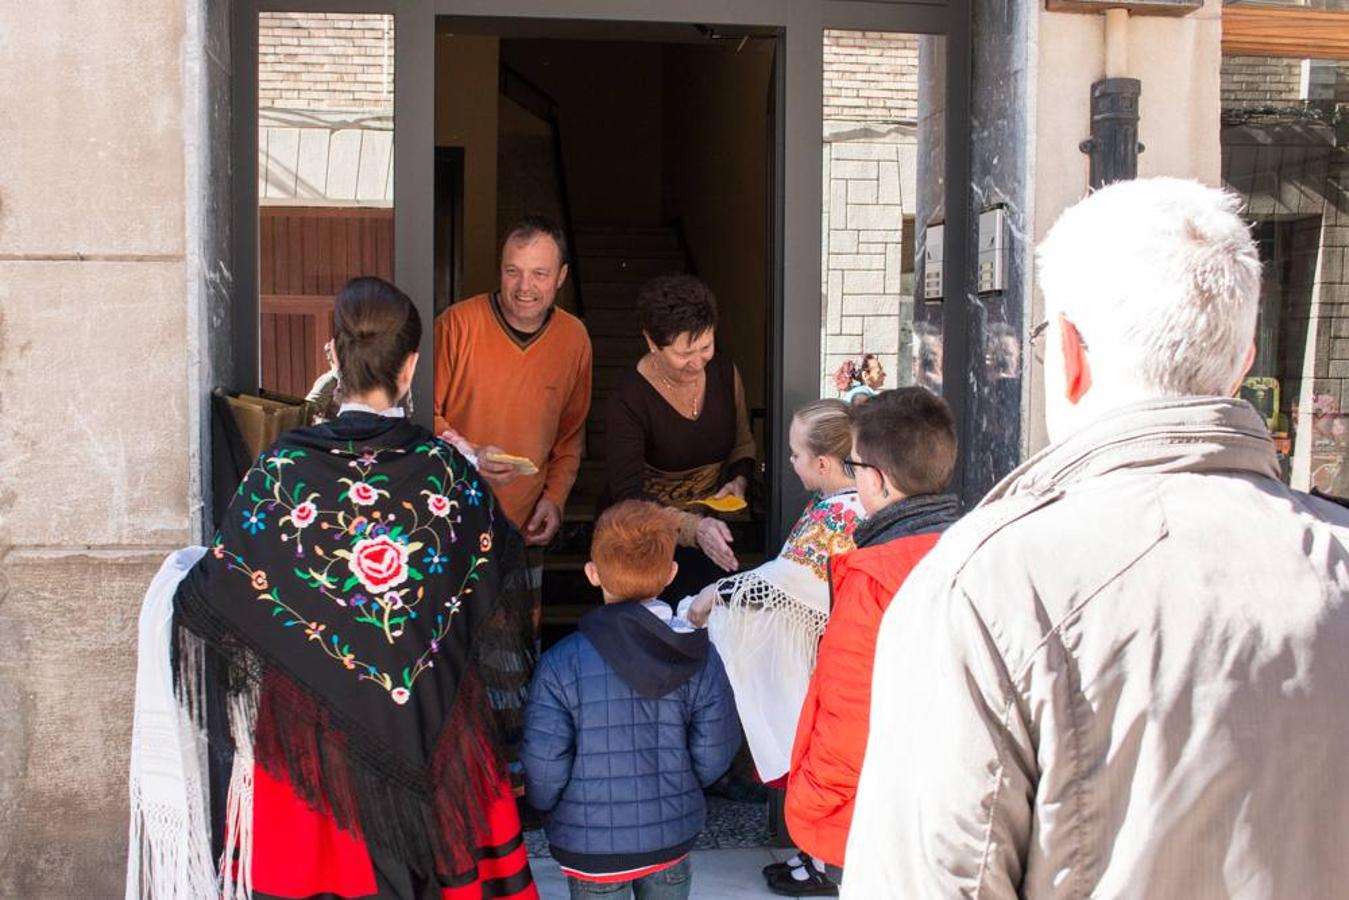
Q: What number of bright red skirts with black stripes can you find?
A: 1